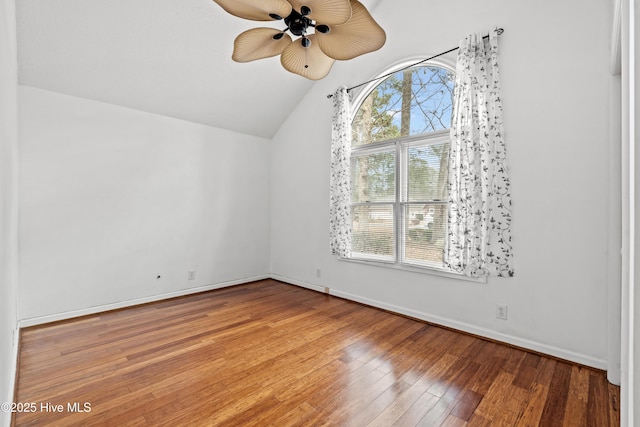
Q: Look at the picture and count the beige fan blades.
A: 5